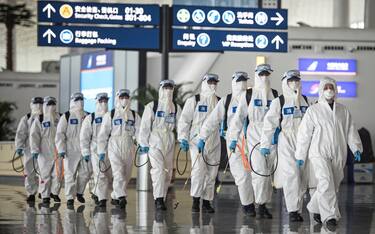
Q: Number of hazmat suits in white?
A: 11